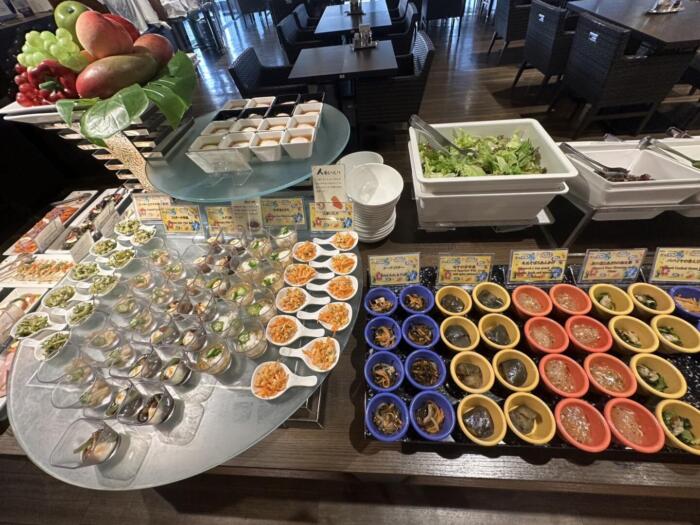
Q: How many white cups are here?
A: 11